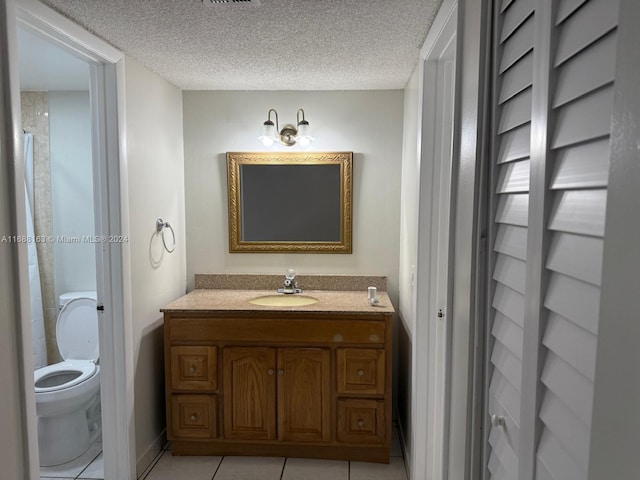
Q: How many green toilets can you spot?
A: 0